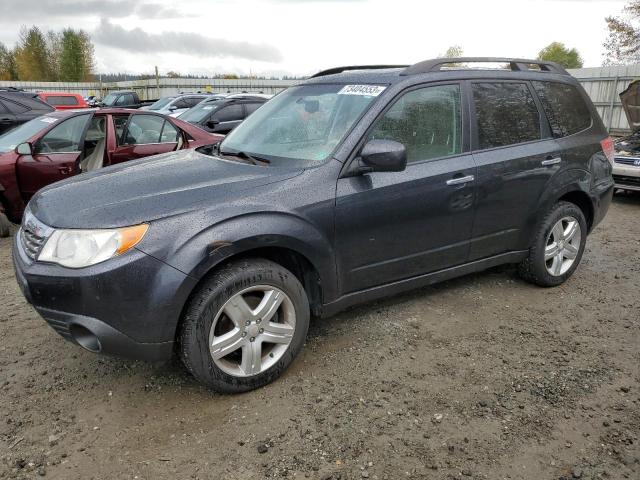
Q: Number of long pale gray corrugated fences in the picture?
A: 1